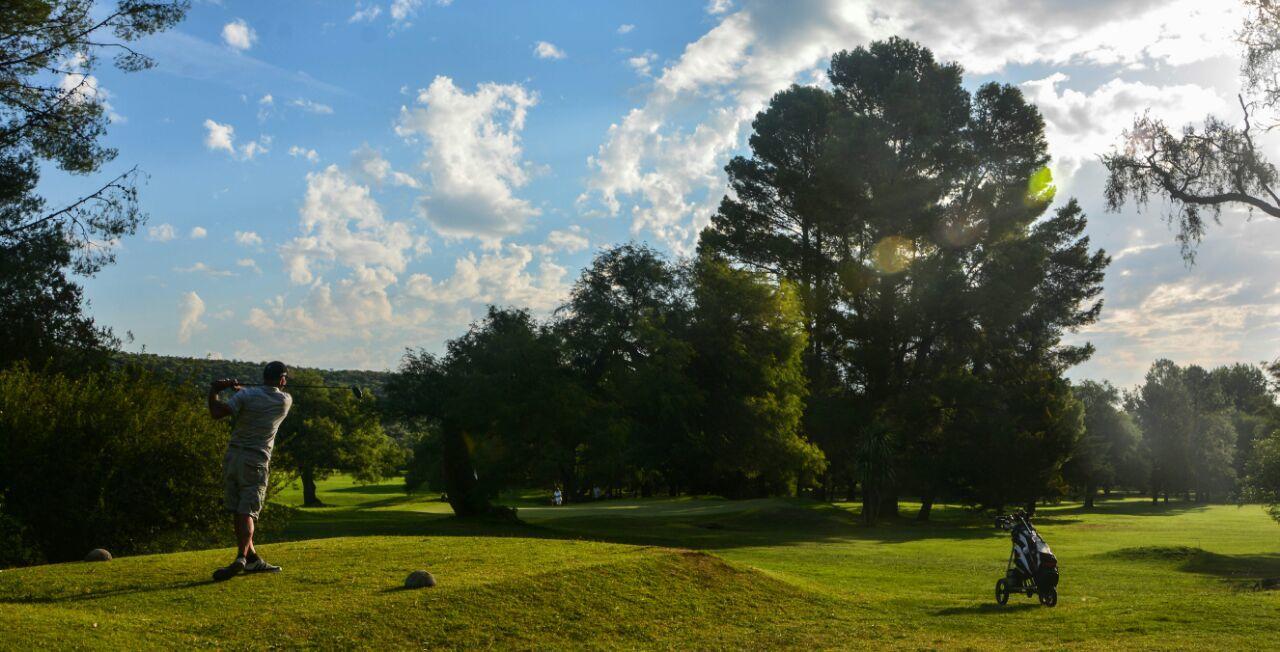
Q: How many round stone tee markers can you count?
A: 2